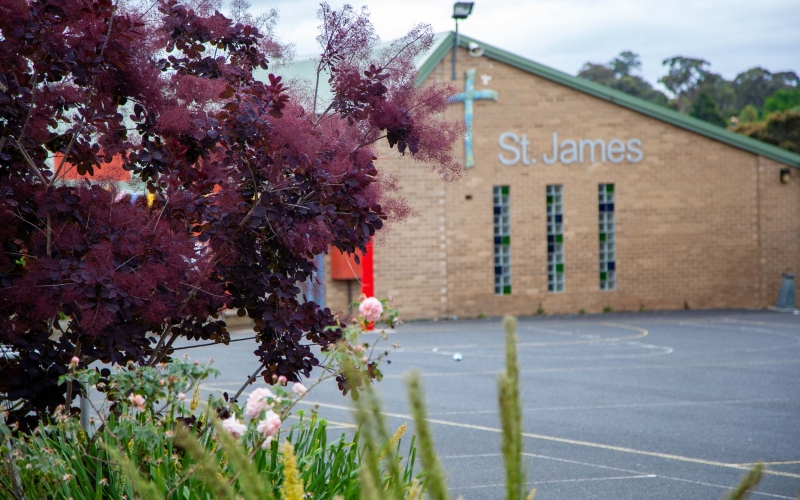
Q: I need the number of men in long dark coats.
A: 0